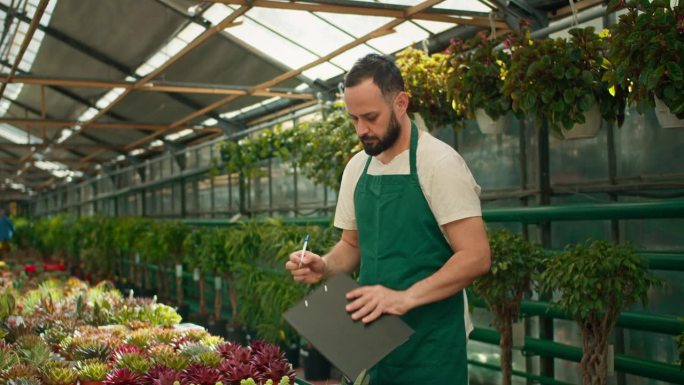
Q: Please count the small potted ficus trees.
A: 2